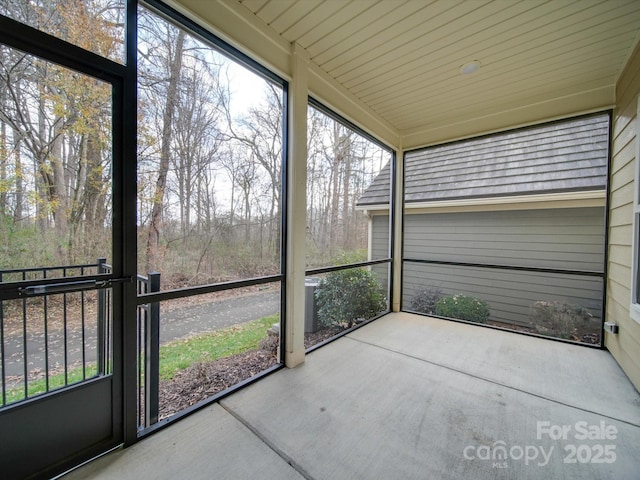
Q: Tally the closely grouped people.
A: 0